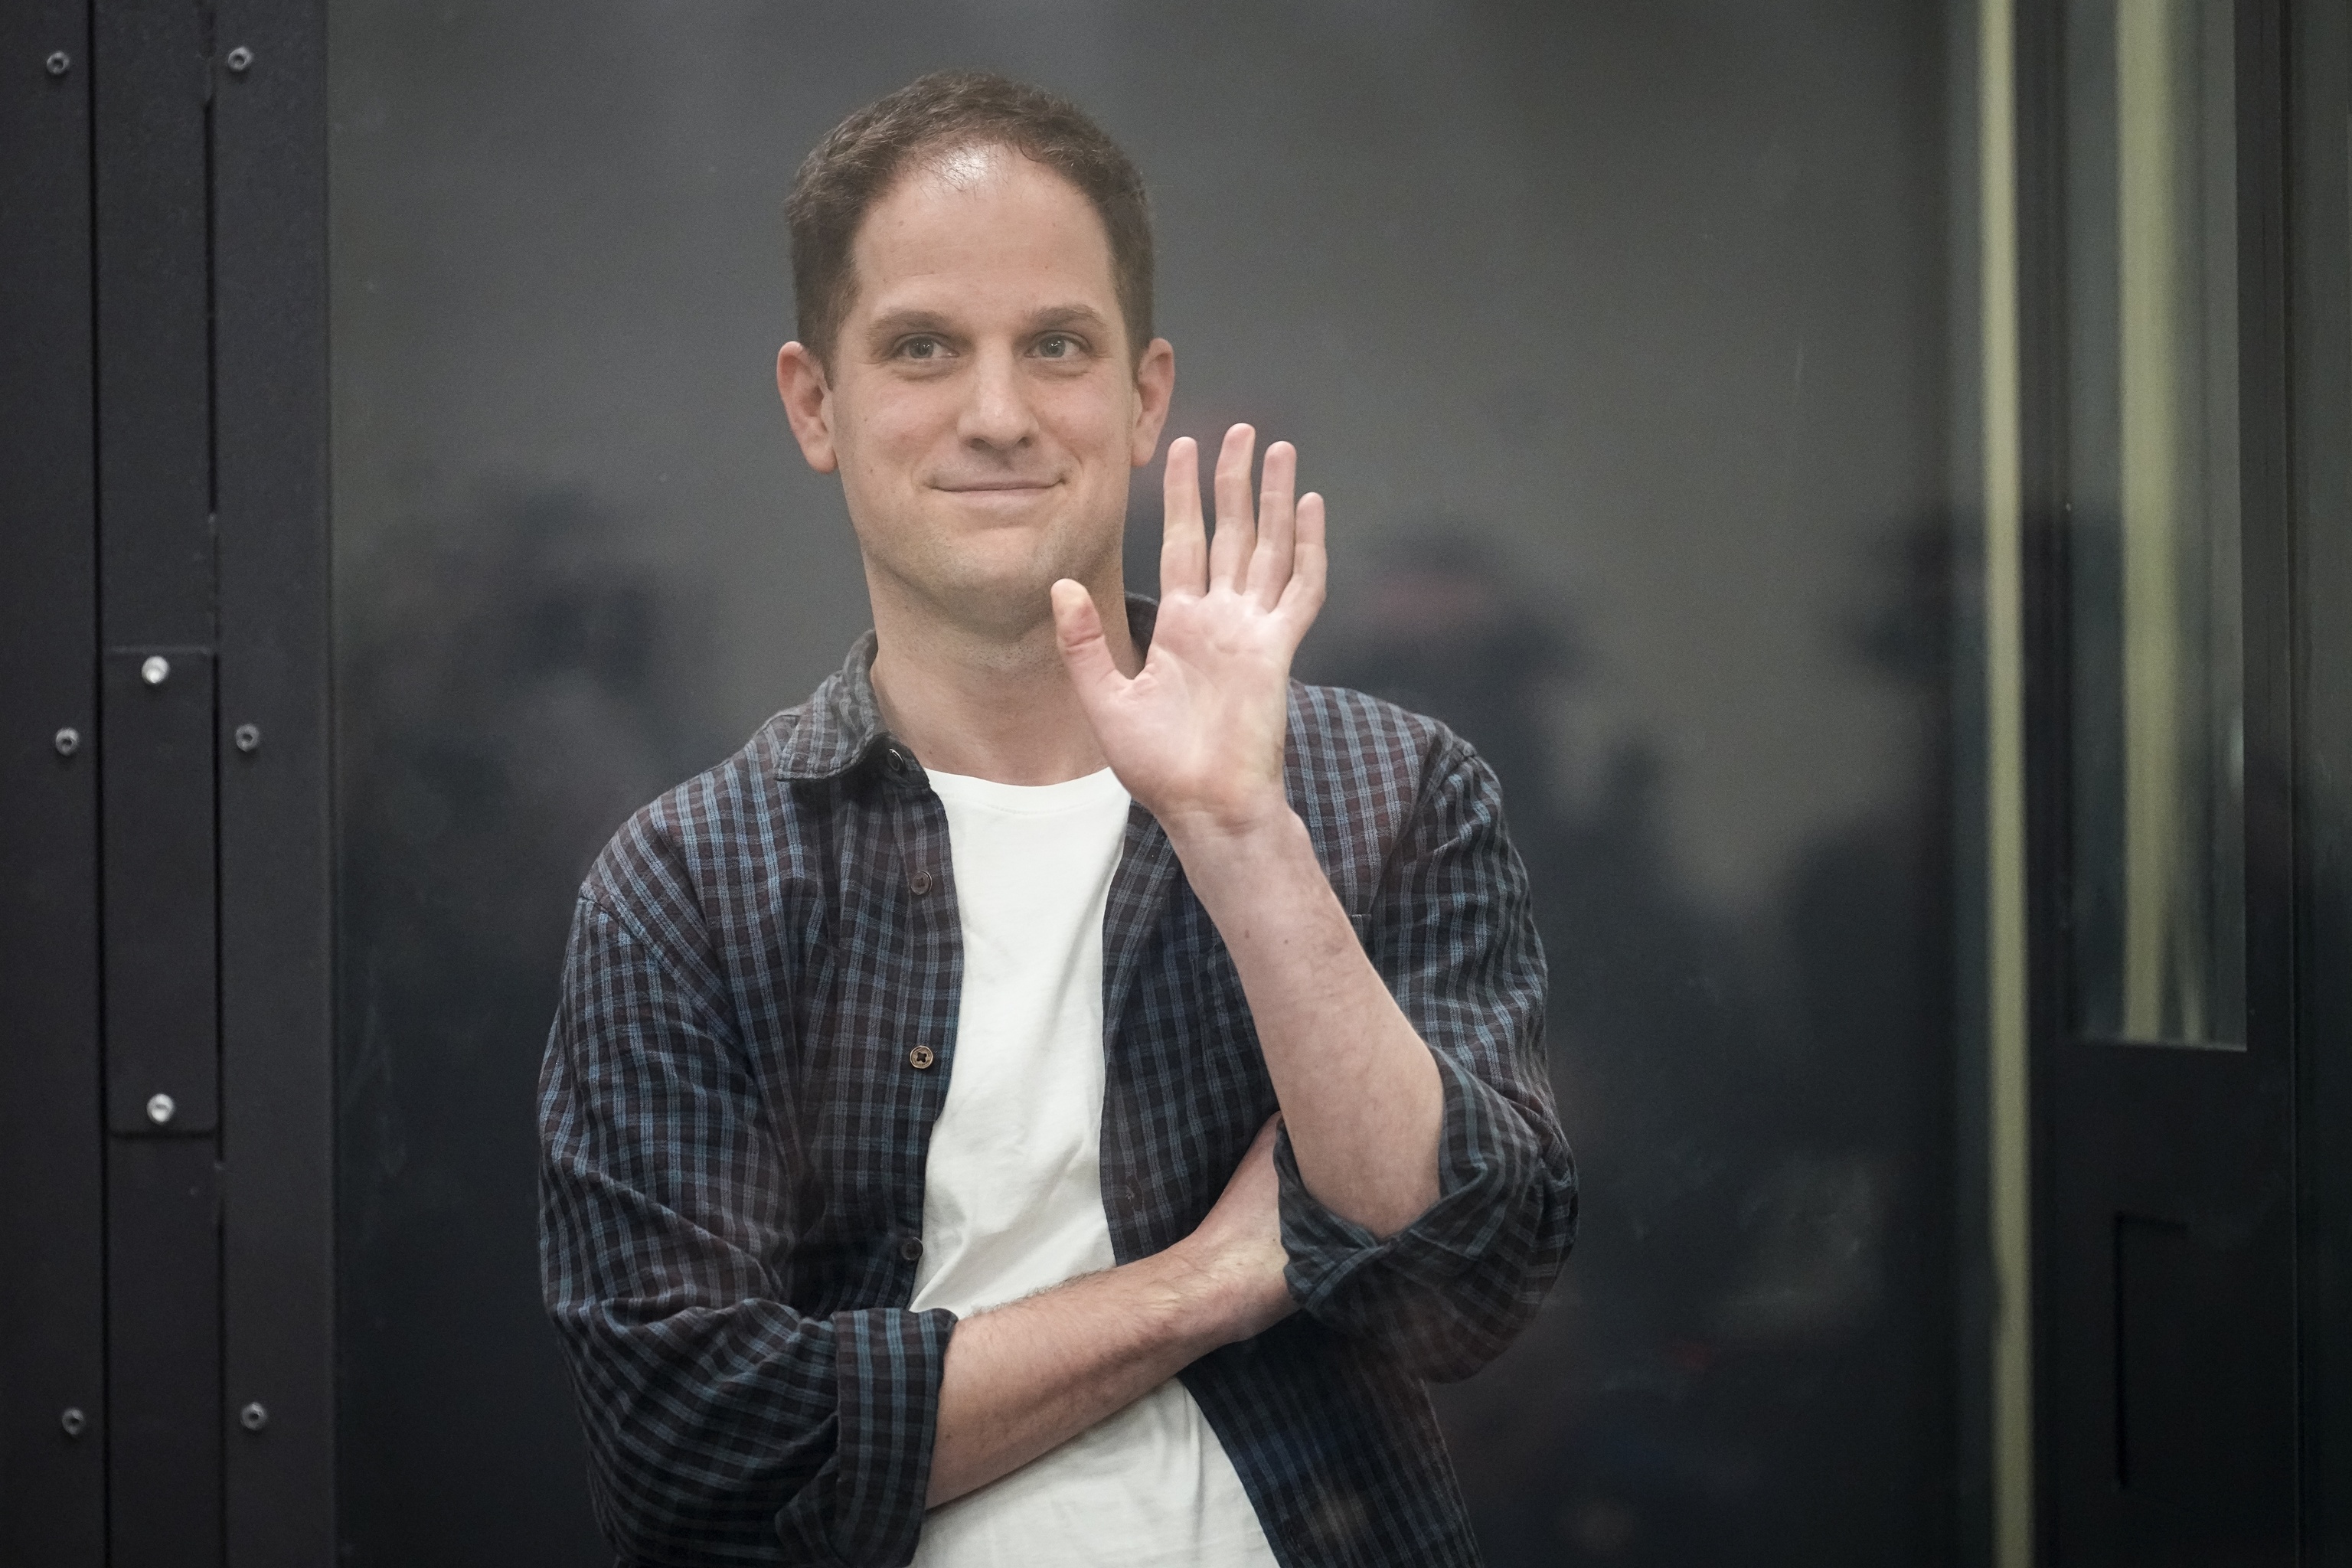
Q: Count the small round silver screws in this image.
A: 8